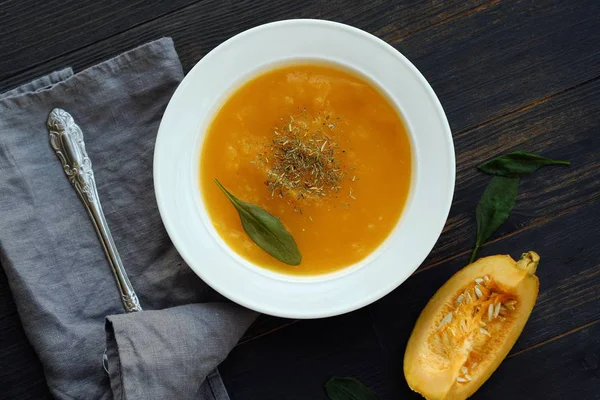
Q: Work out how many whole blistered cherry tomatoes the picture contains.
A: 0